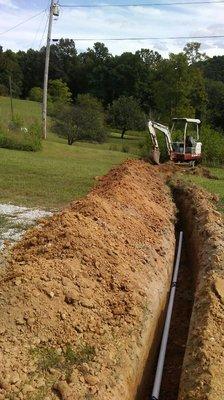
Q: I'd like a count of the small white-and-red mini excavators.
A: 1